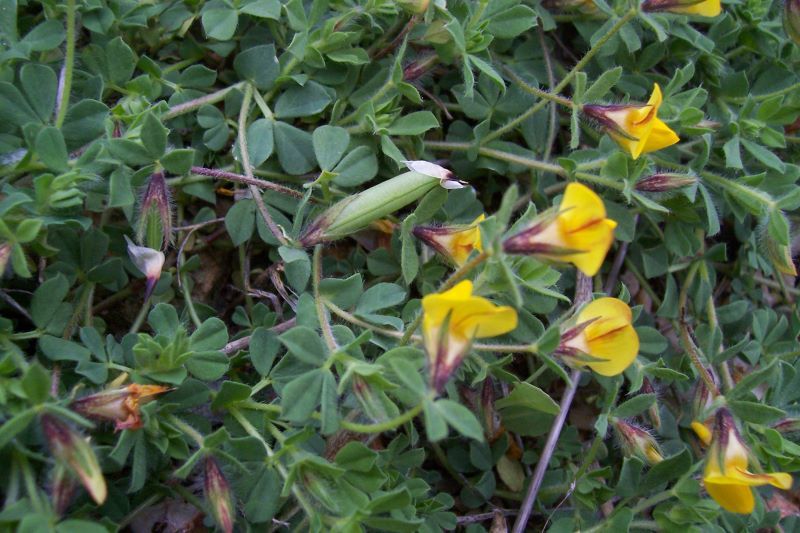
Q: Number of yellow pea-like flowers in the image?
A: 7